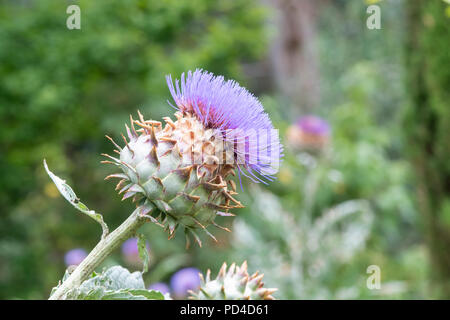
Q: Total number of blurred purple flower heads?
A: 5